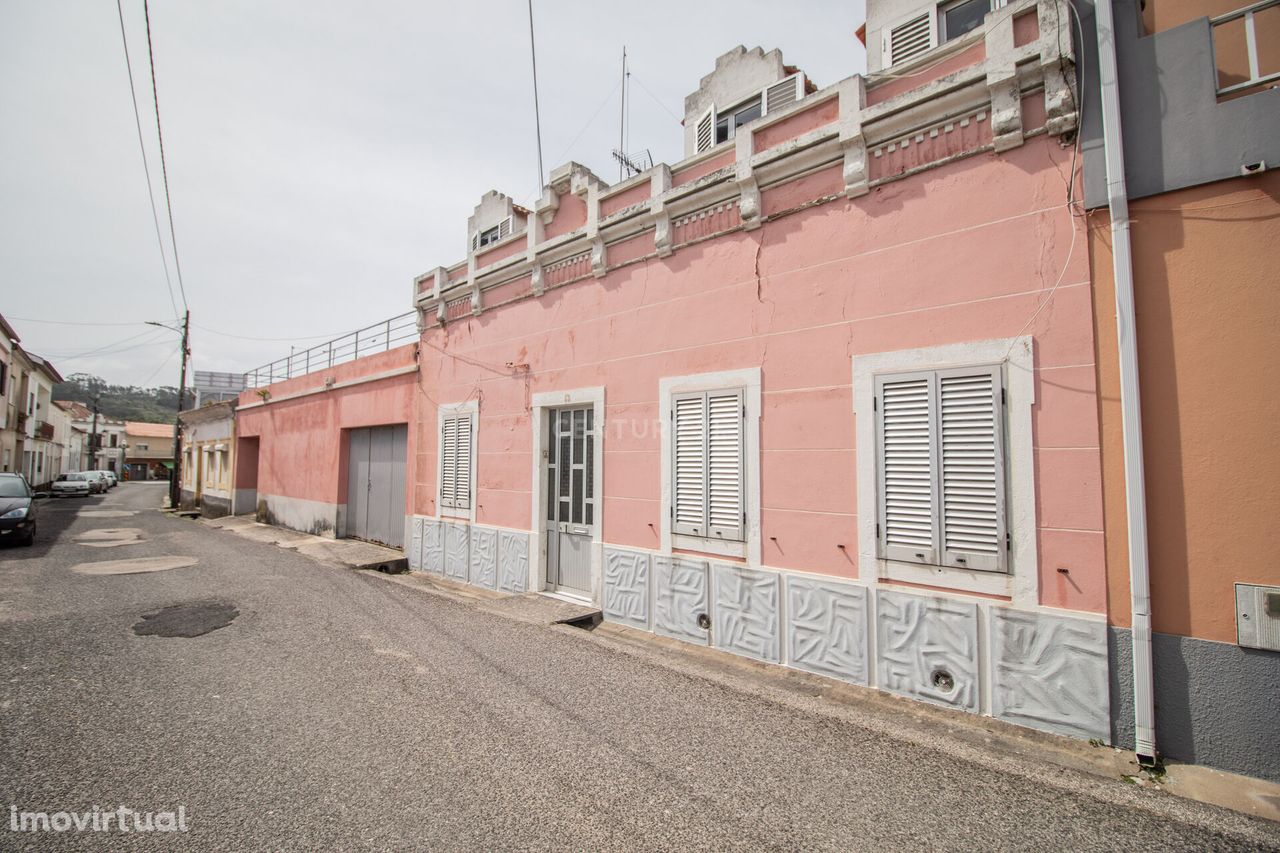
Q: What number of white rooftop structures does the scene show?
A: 3